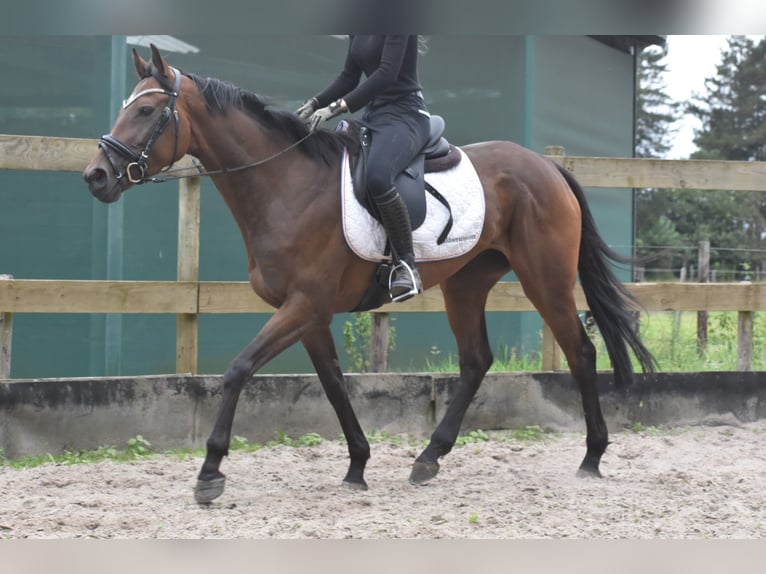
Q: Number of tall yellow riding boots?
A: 0